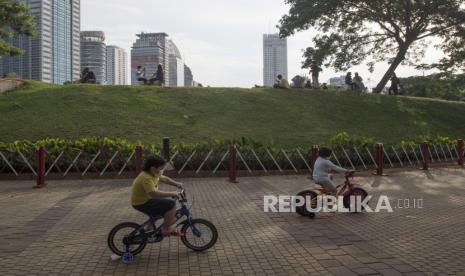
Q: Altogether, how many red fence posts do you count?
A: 7